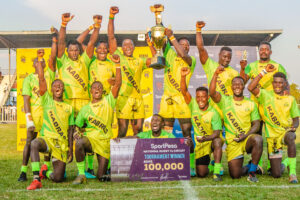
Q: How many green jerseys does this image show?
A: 13